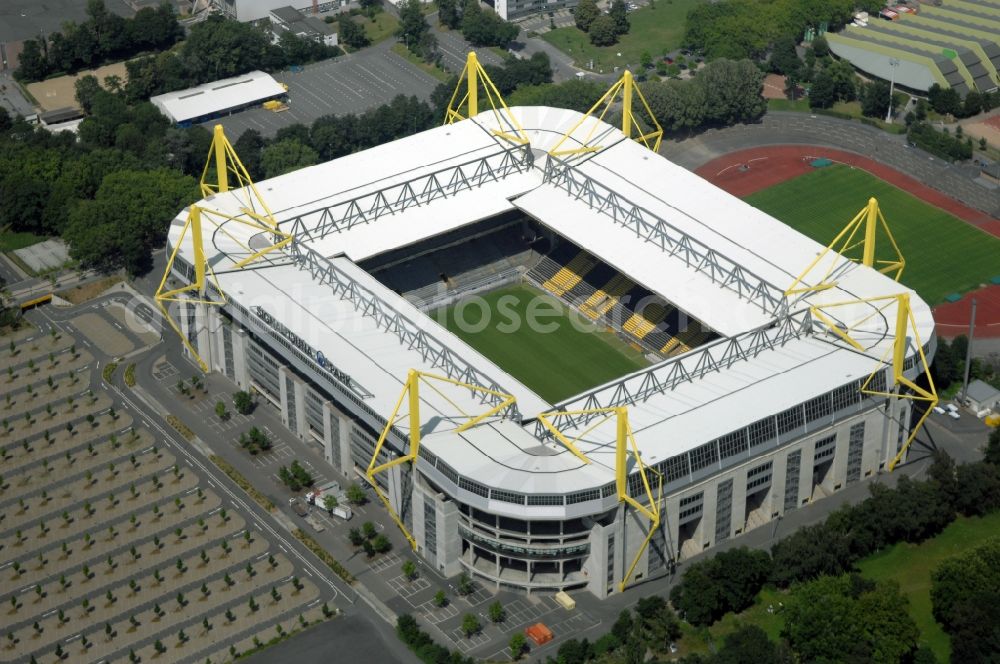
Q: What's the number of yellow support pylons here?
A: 8